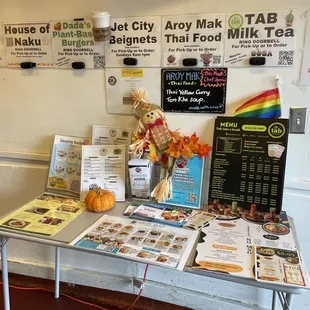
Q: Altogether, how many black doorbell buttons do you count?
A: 5